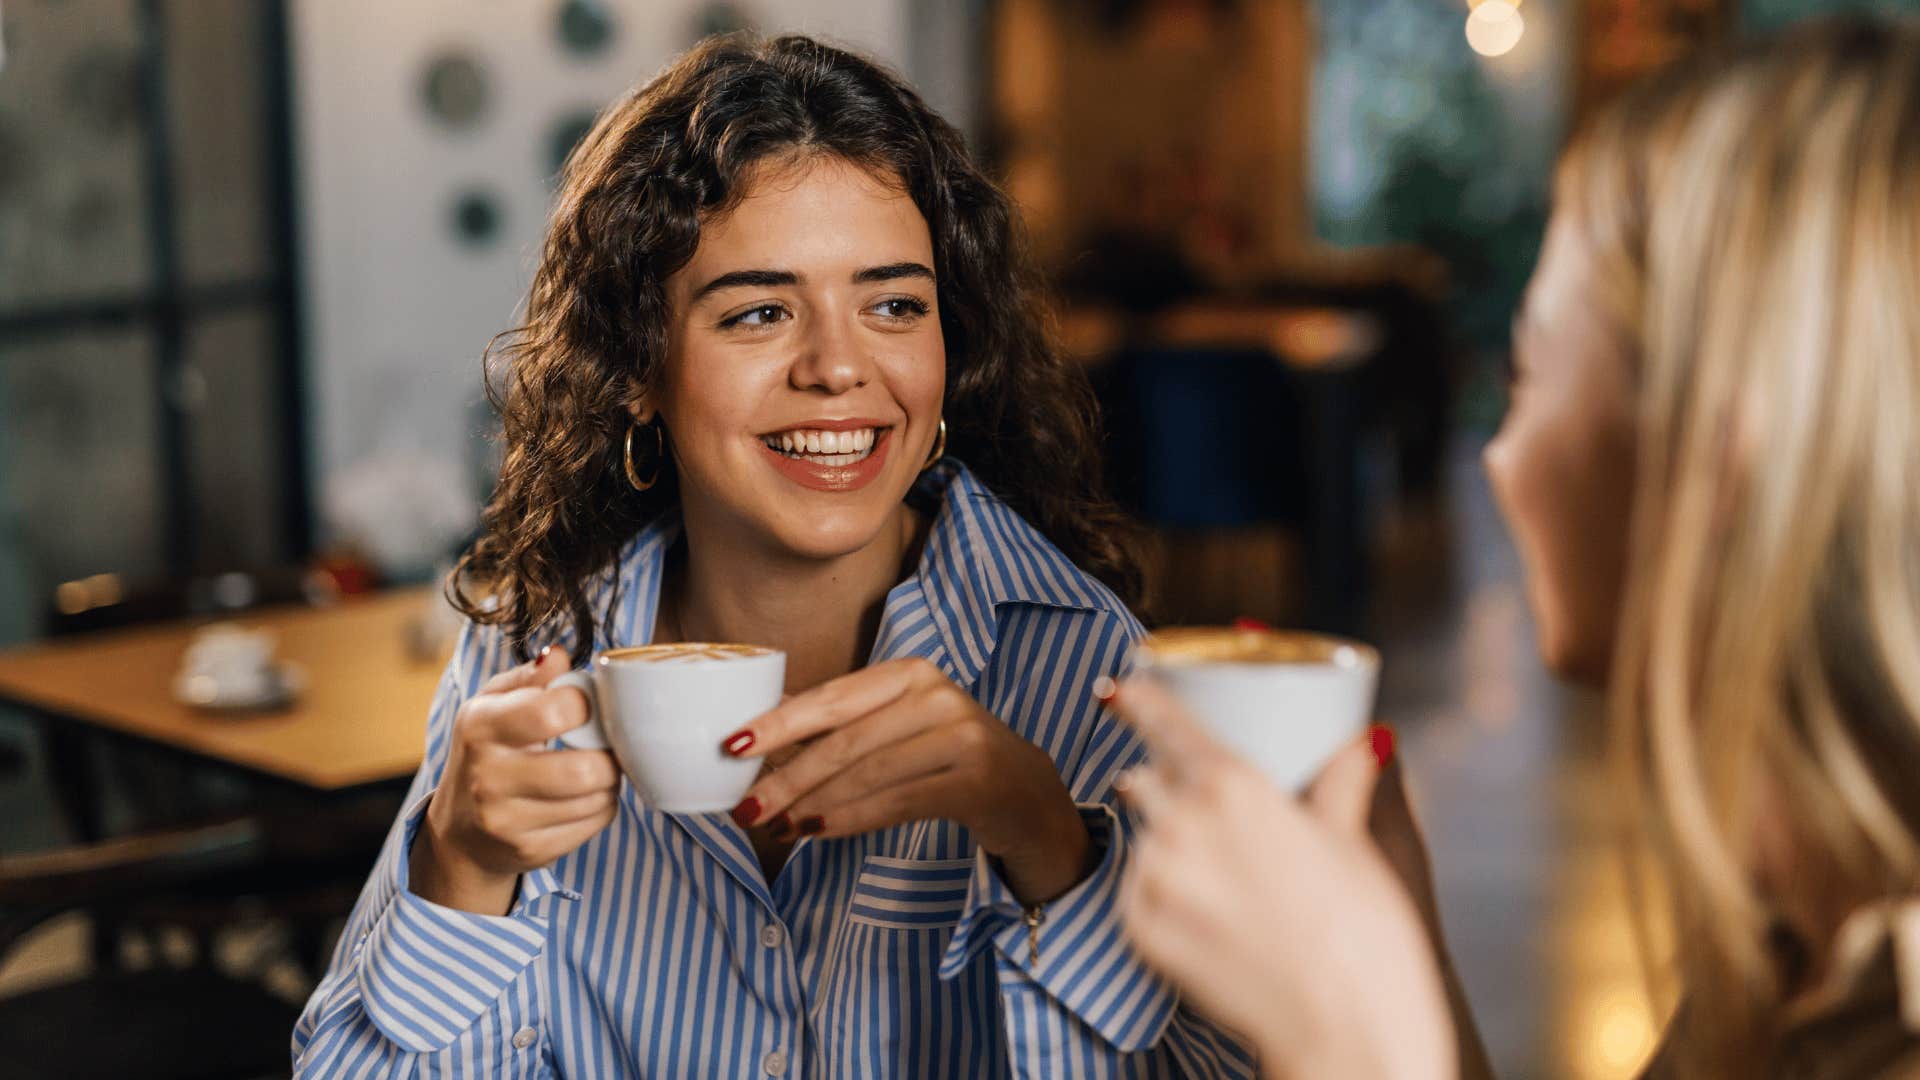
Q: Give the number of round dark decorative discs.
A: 5